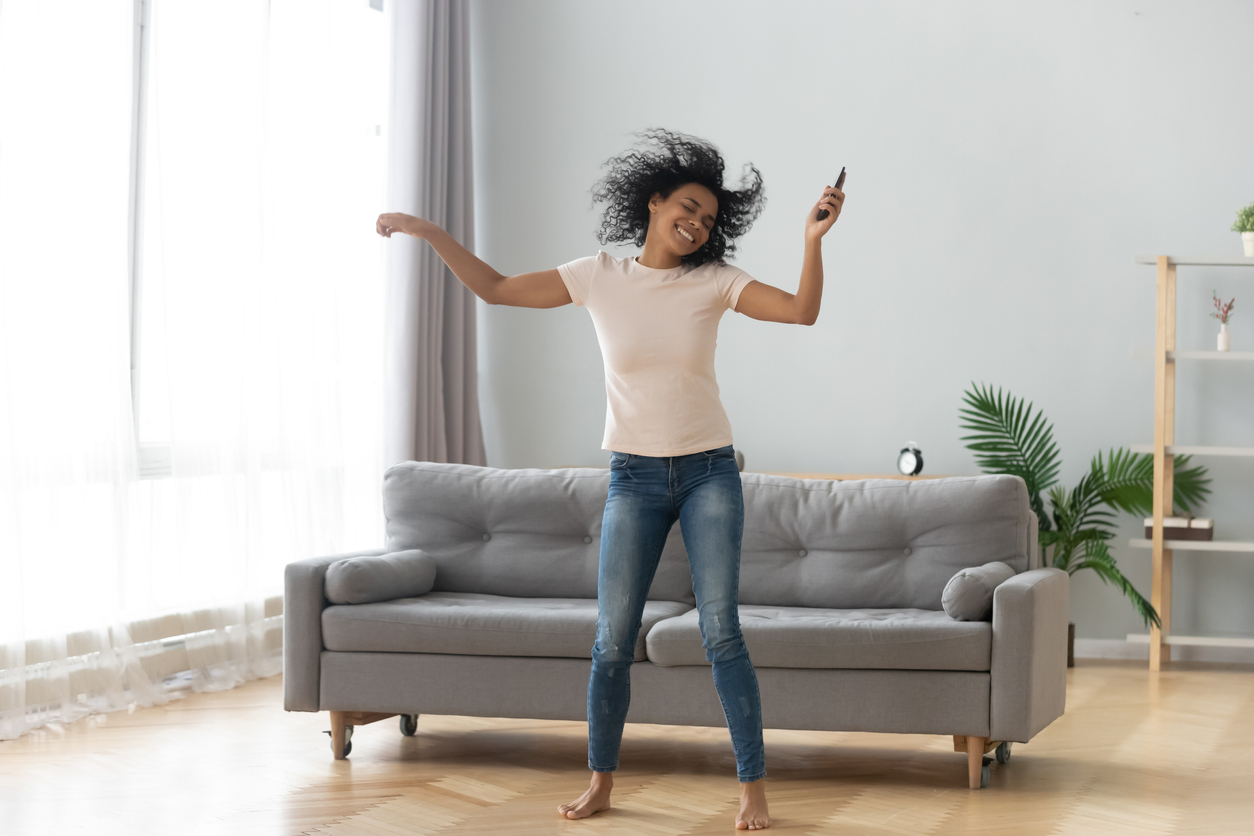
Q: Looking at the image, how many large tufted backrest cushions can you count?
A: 2